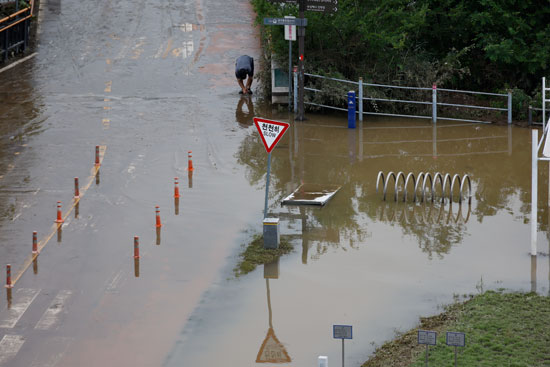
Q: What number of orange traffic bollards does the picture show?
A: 9